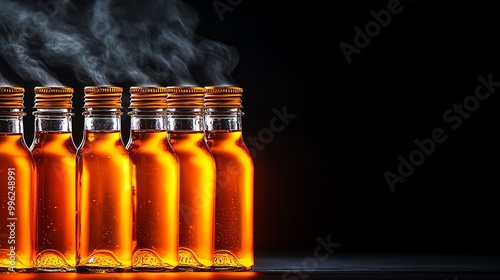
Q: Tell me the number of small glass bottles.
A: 6